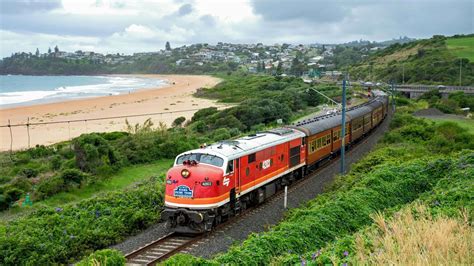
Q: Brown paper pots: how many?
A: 0